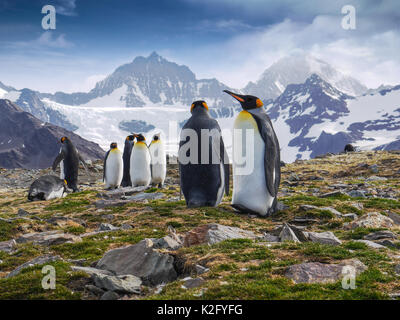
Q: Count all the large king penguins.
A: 2